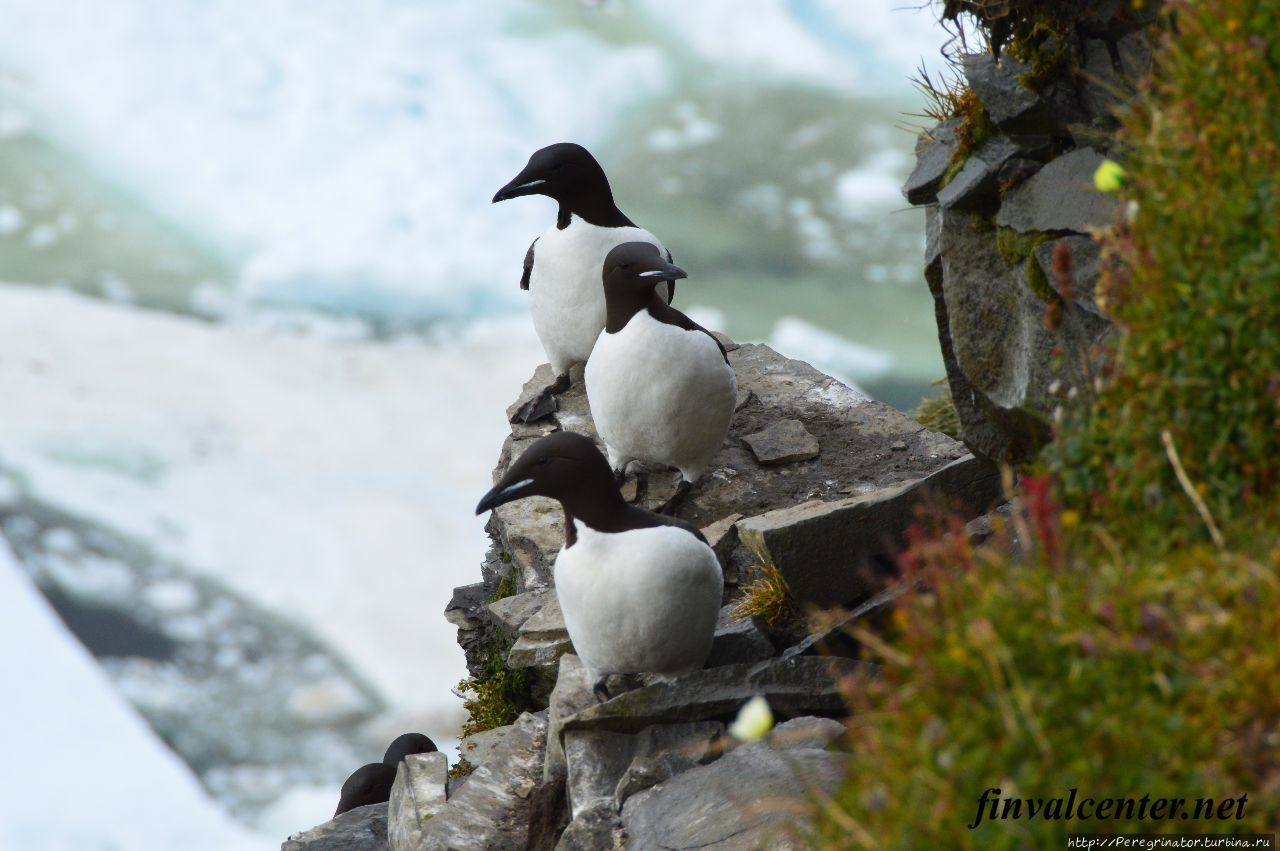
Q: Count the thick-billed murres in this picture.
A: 5